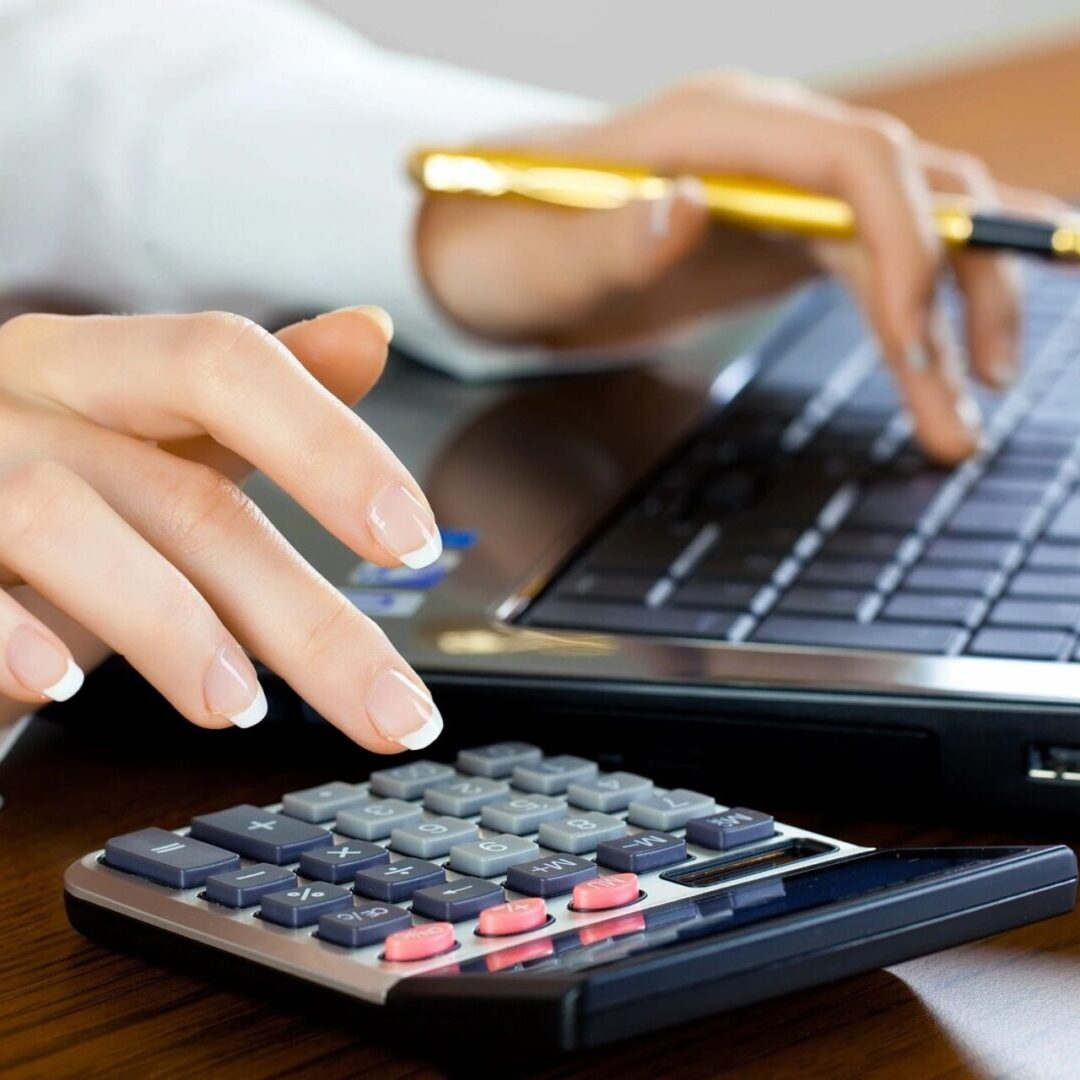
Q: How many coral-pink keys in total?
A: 3